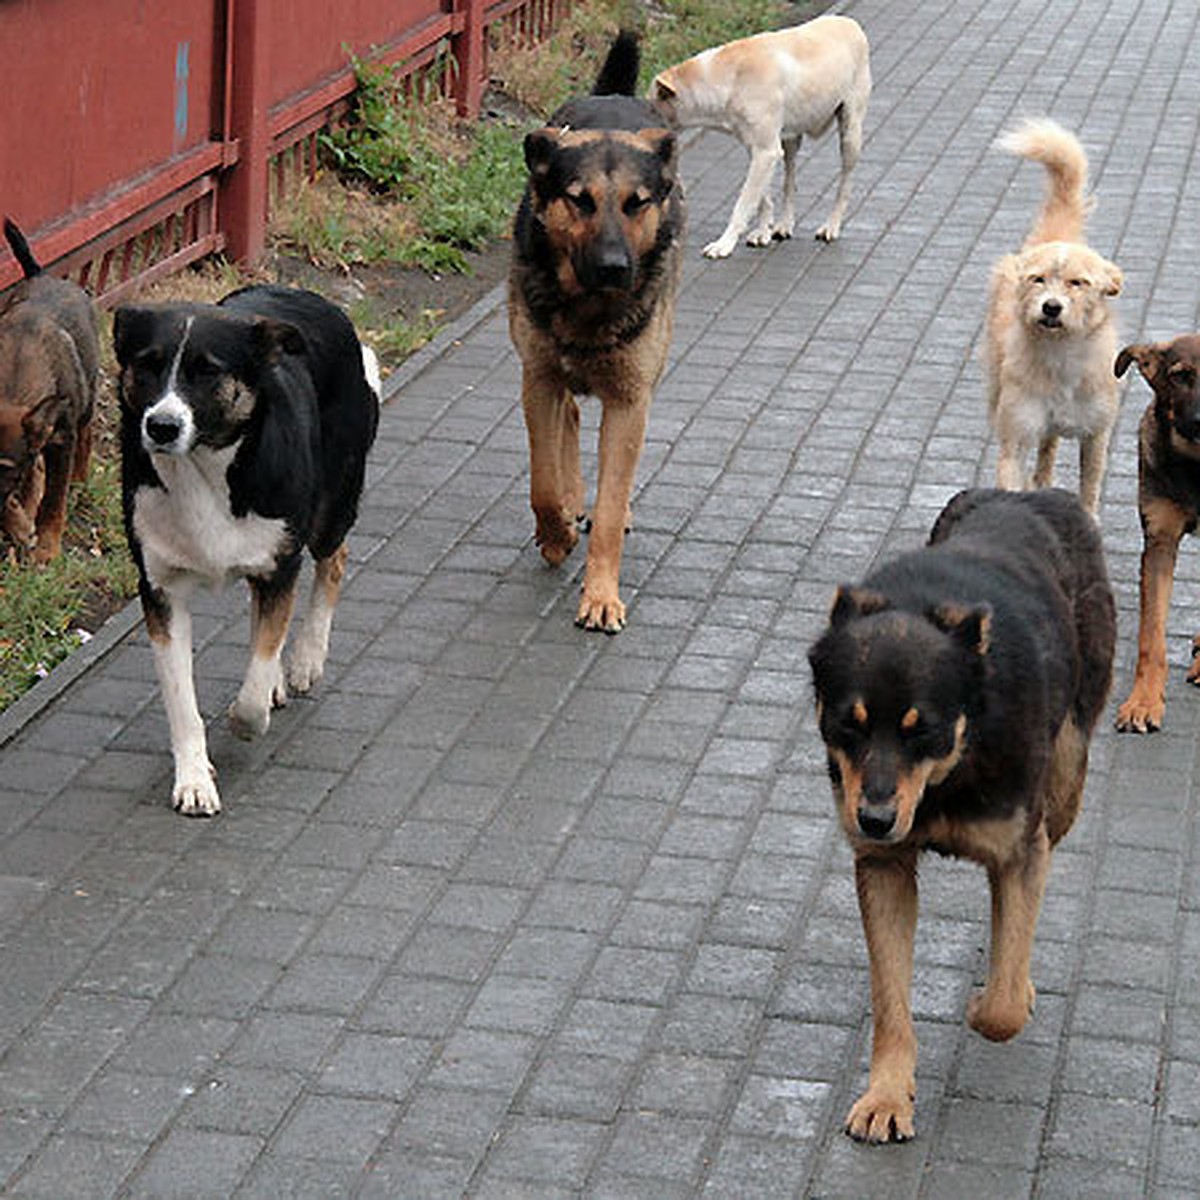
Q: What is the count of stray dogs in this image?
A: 7